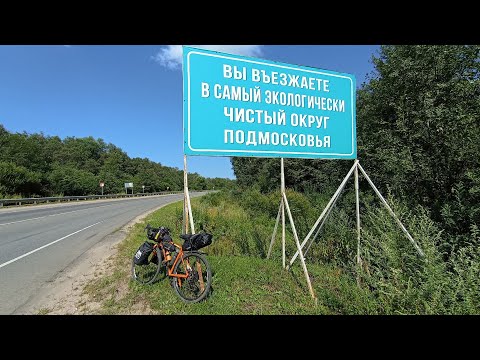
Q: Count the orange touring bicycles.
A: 1